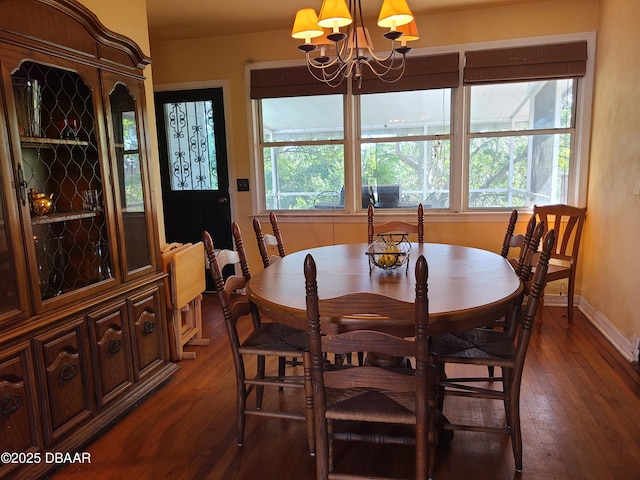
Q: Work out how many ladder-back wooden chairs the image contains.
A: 6